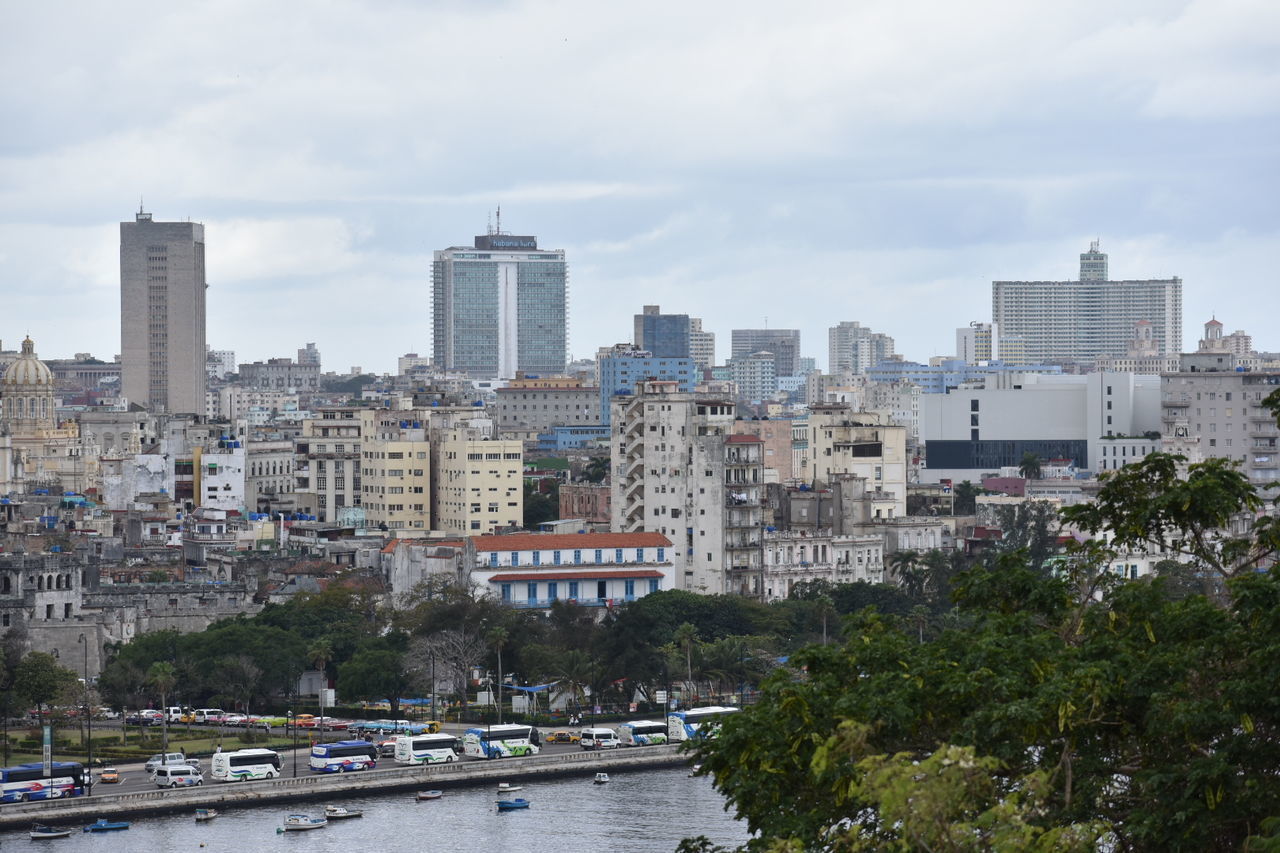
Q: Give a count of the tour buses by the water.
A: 7